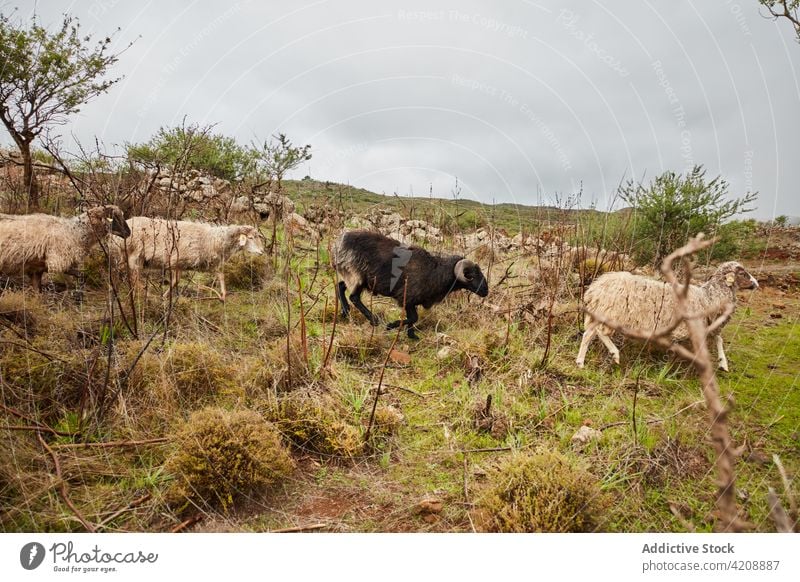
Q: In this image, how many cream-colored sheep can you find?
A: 3